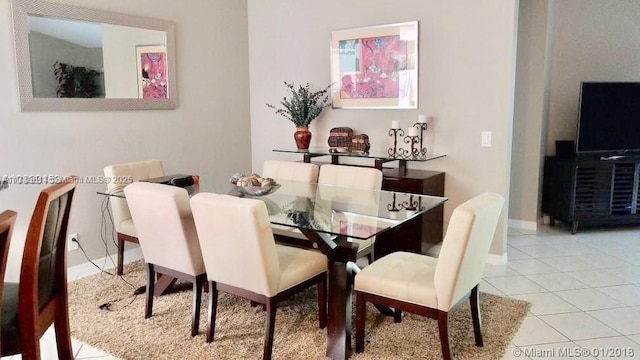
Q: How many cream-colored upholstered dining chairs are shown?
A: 6